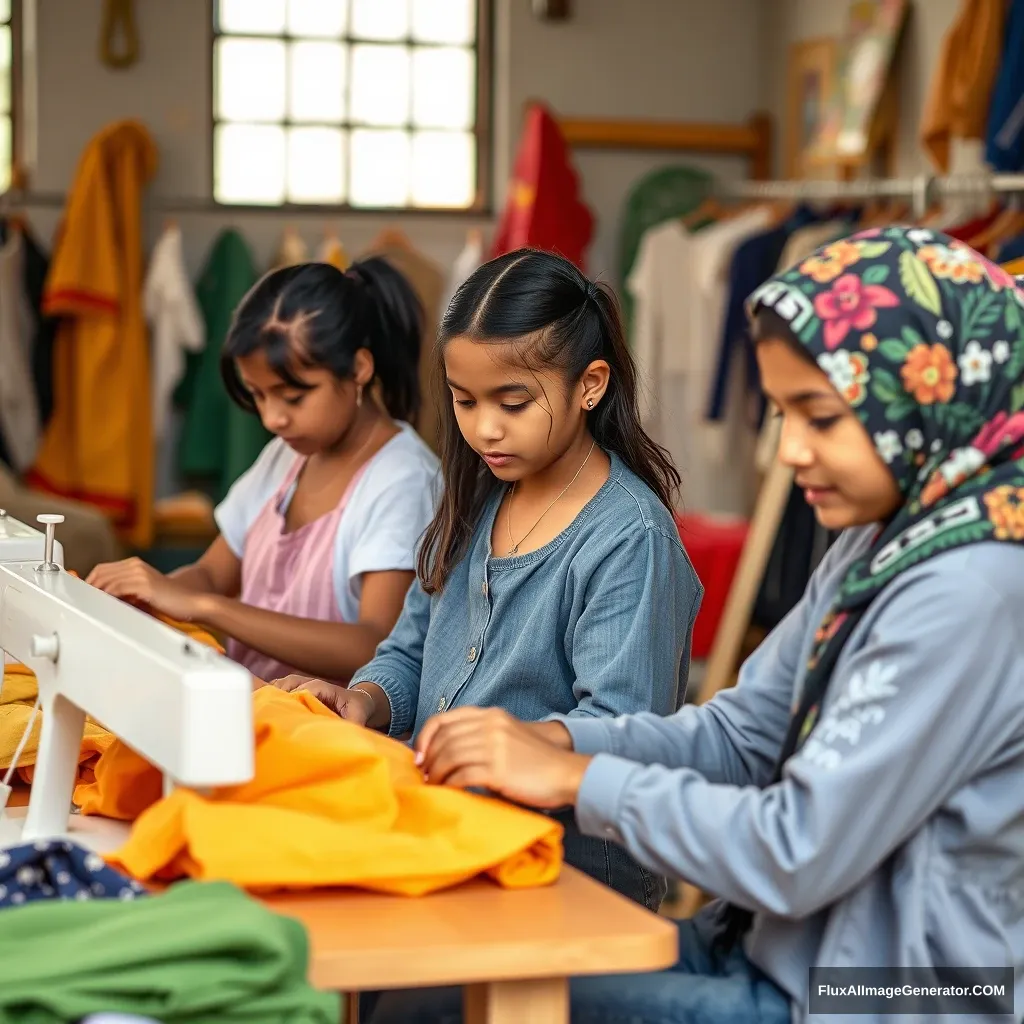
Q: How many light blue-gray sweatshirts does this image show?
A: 1